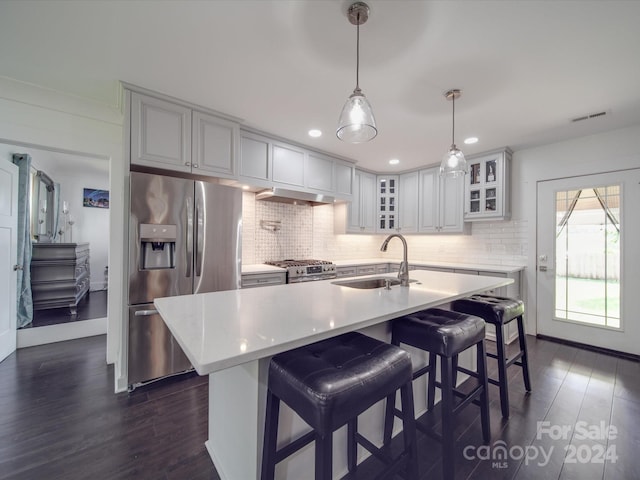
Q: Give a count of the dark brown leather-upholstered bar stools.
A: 3